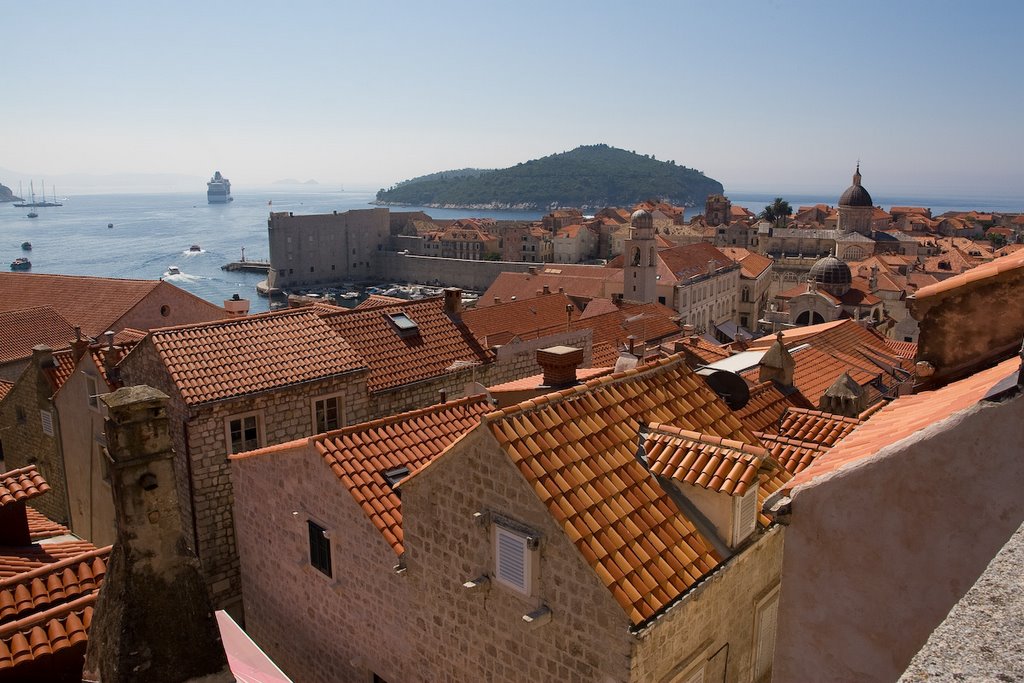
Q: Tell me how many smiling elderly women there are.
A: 0